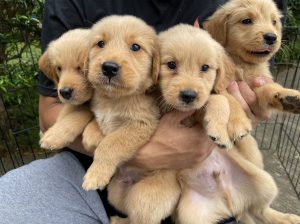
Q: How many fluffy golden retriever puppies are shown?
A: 4